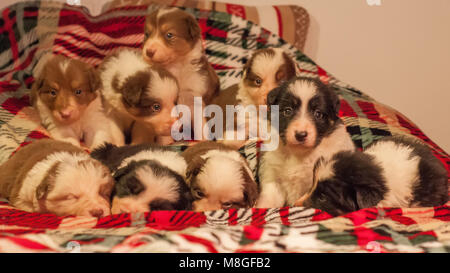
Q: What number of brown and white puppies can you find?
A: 6